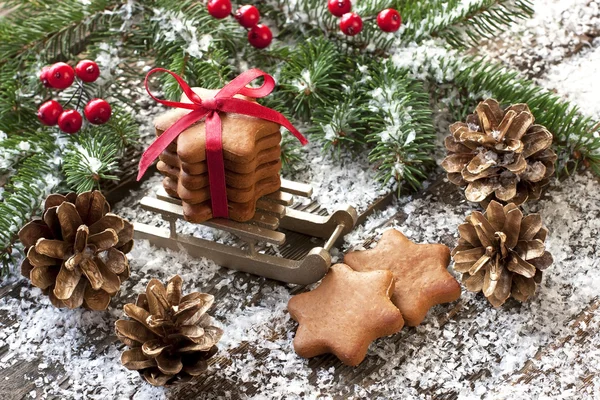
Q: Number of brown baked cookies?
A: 7